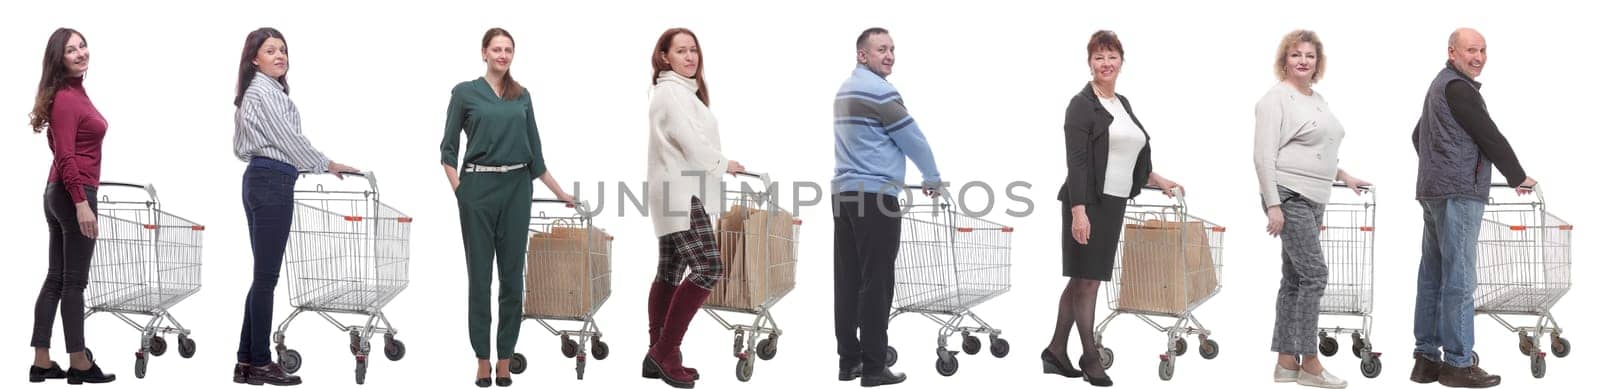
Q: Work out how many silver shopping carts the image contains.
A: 8